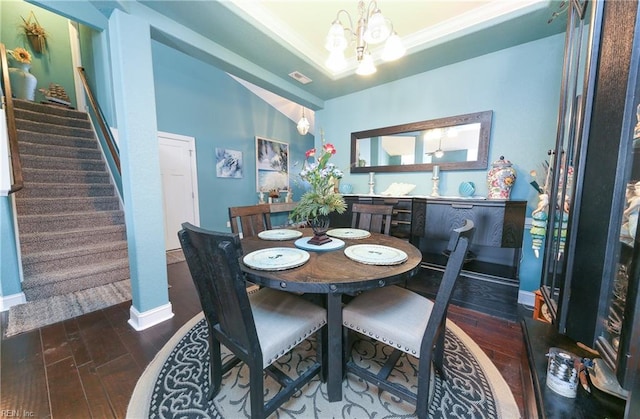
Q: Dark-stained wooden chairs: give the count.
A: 4